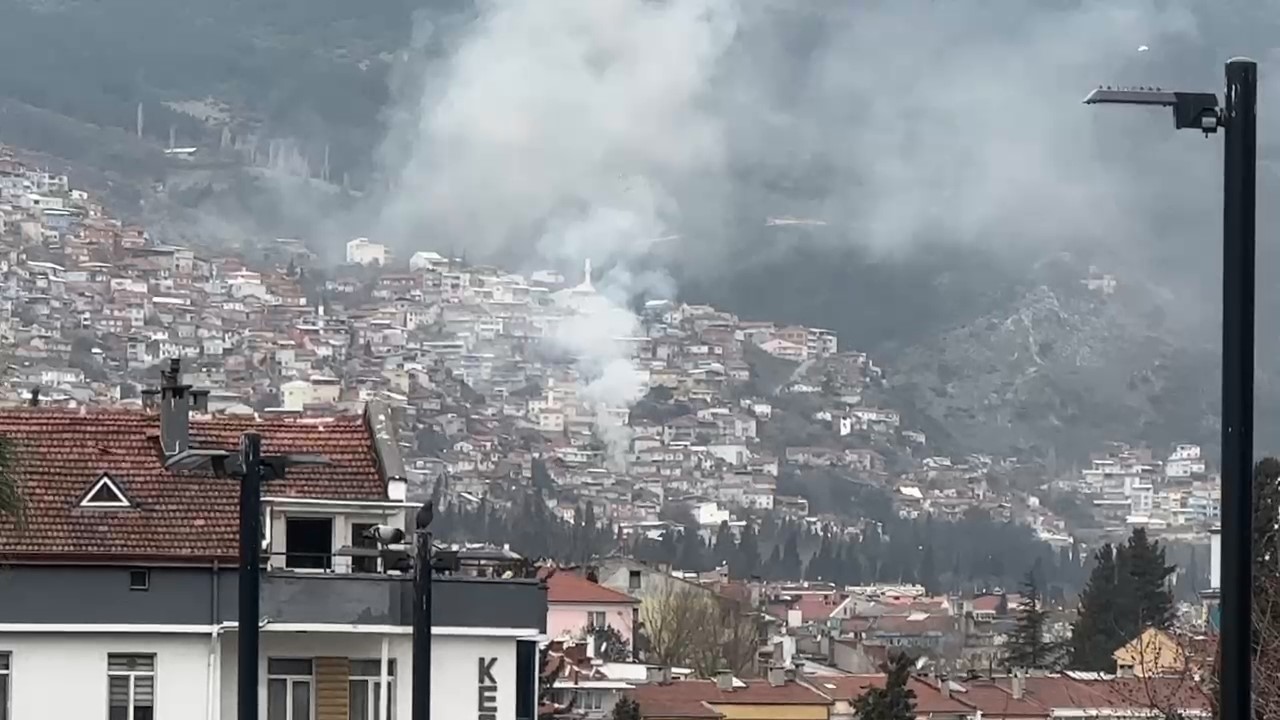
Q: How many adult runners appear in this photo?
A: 0